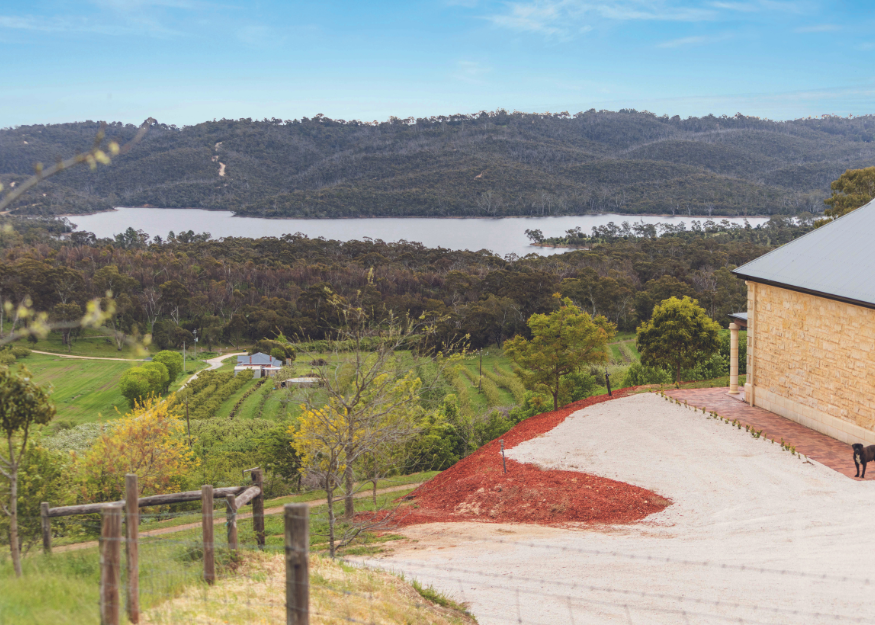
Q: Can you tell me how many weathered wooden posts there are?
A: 7